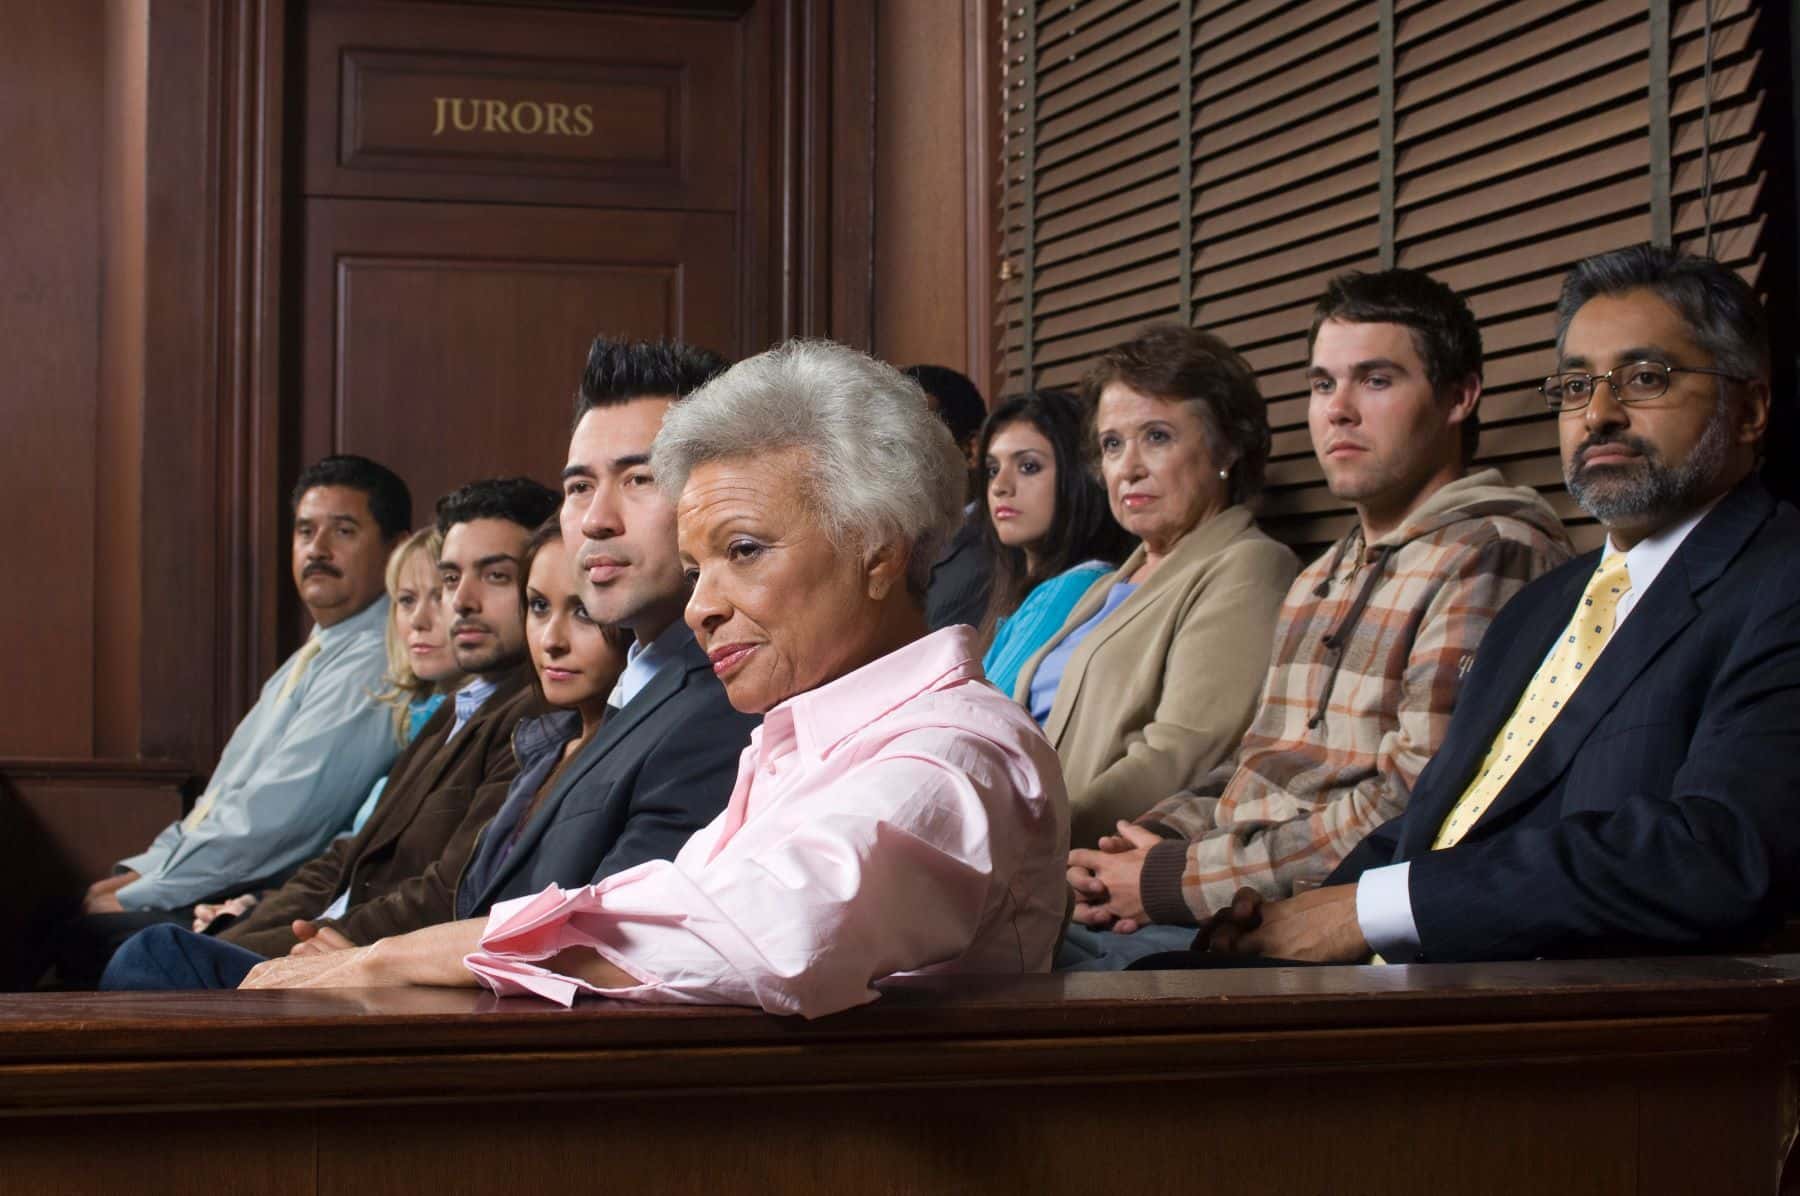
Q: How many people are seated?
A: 11